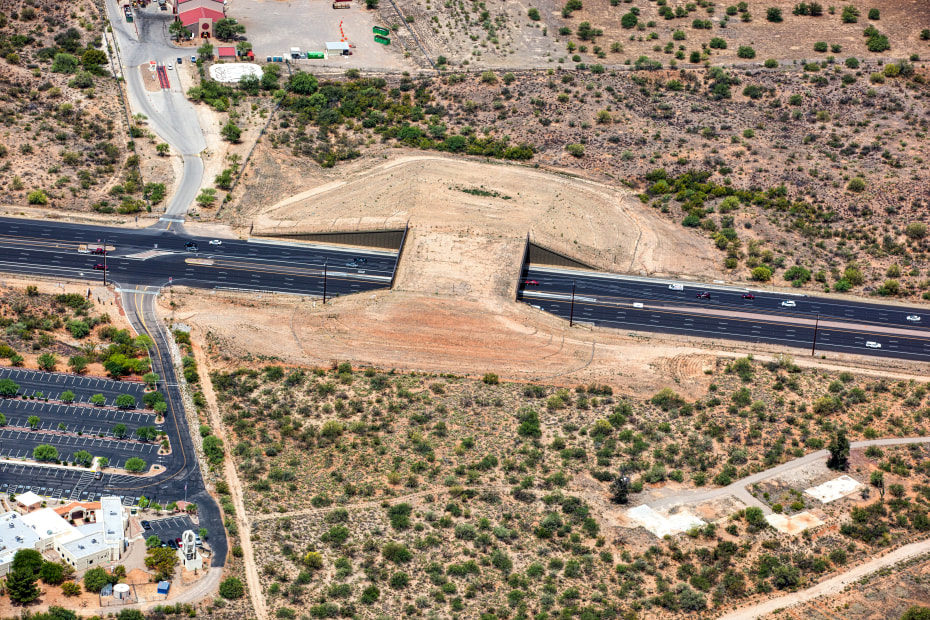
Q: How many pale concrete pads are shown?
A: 3